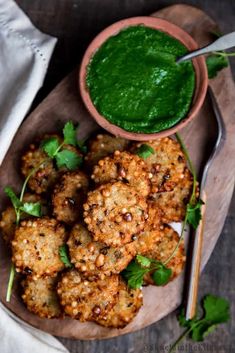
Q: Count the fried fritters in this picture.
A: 14